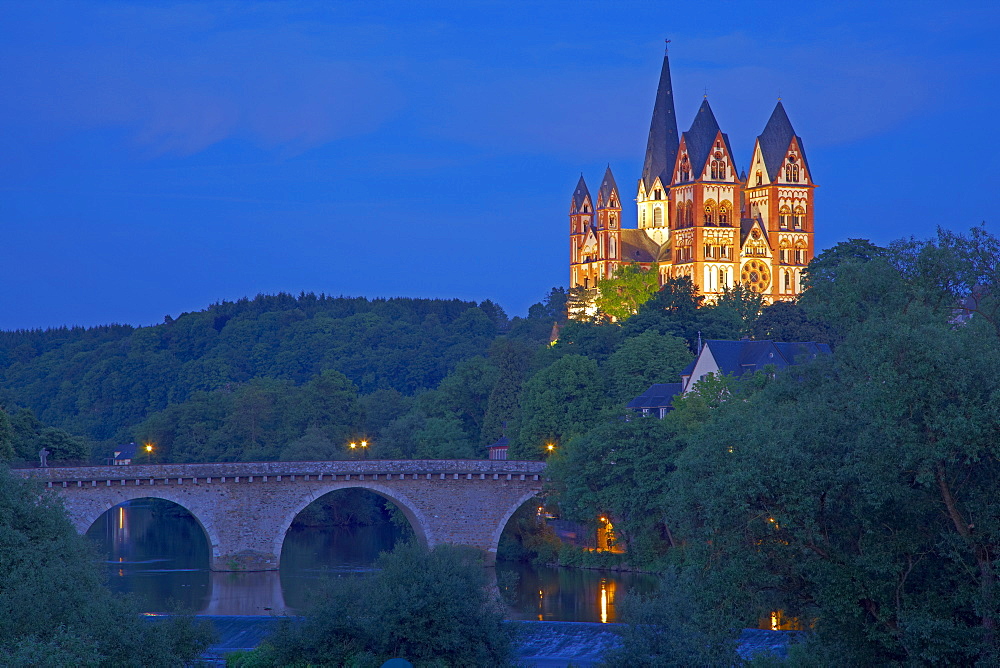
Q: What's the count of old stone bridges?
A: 1